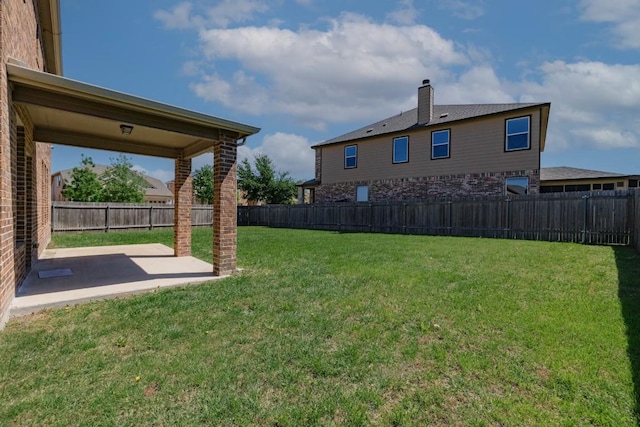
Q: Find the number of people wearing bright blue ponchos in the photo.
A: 0